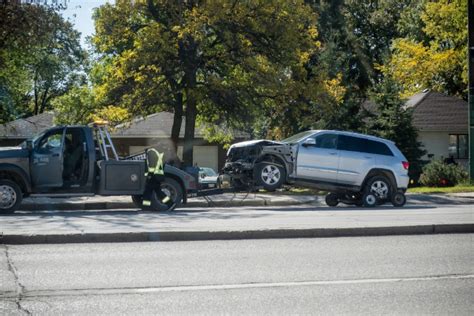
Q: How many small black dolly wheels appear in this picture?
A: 3